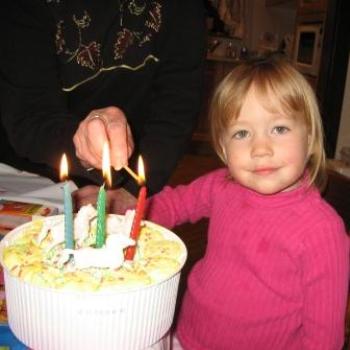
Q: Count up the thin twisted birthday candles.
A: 3